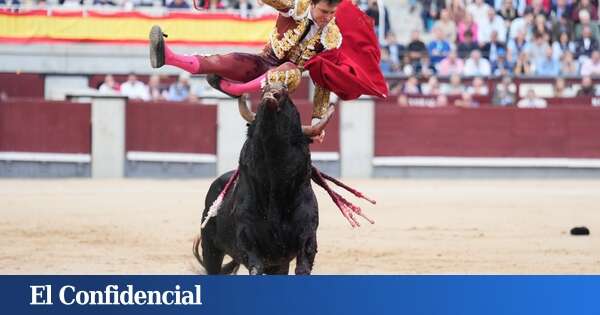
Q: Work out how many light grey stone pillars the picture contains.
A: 3